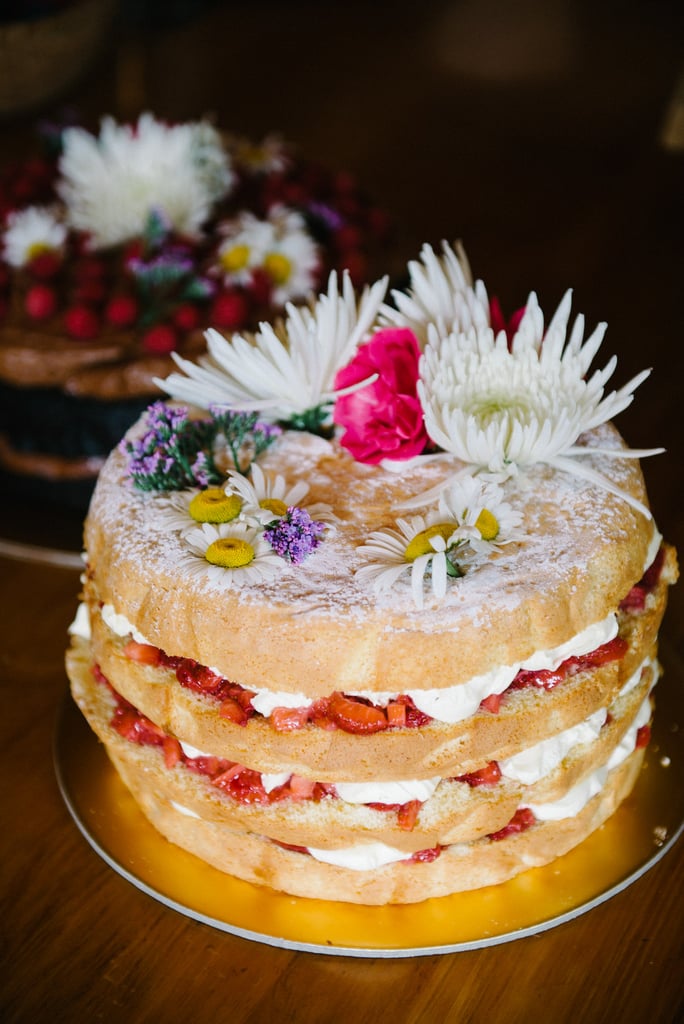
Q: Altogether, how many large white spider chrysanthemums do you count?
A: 4